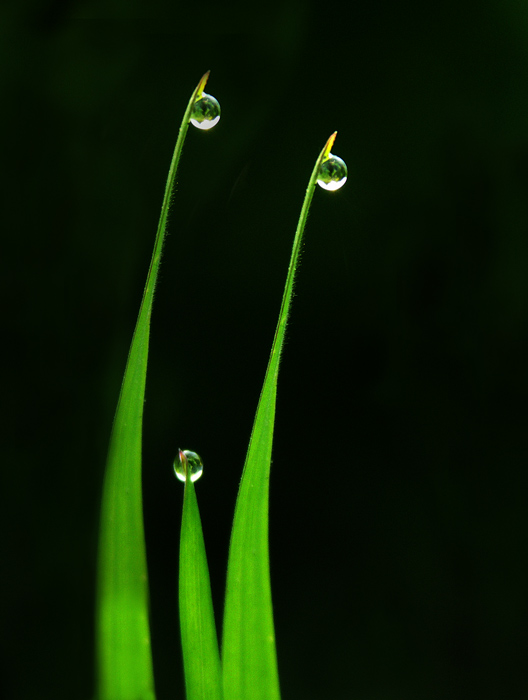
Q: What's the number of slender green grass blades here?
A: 3